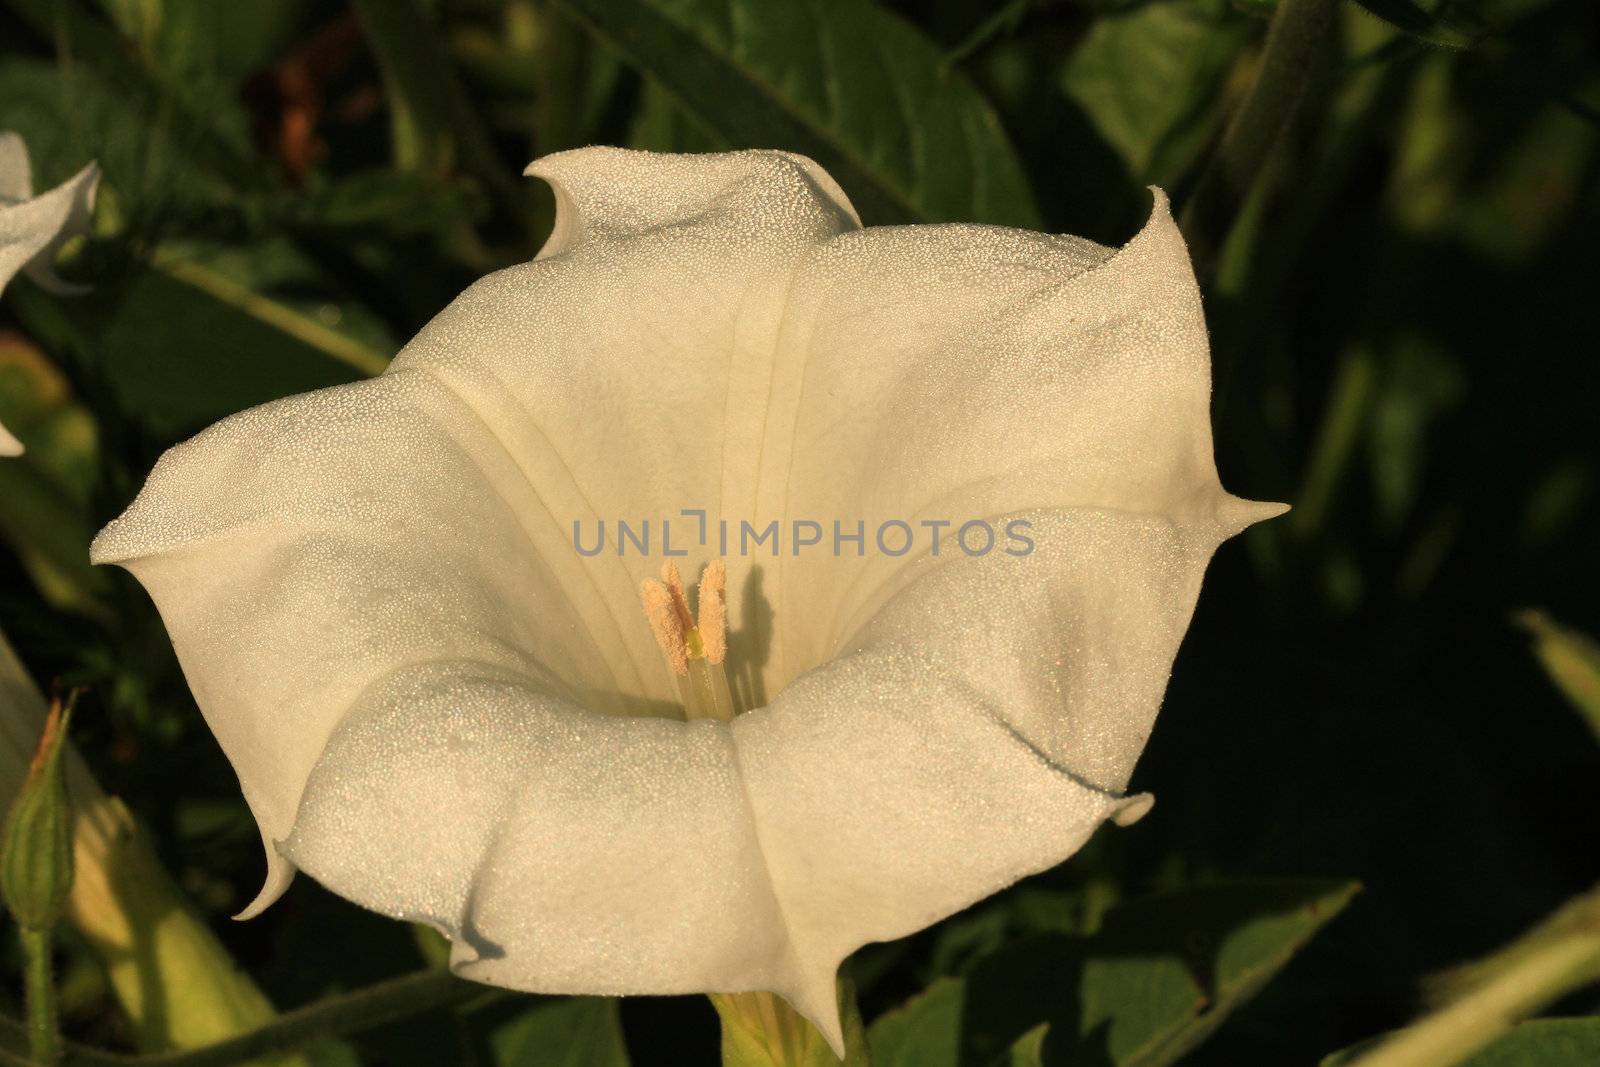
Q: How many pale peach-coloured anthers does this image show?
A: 3